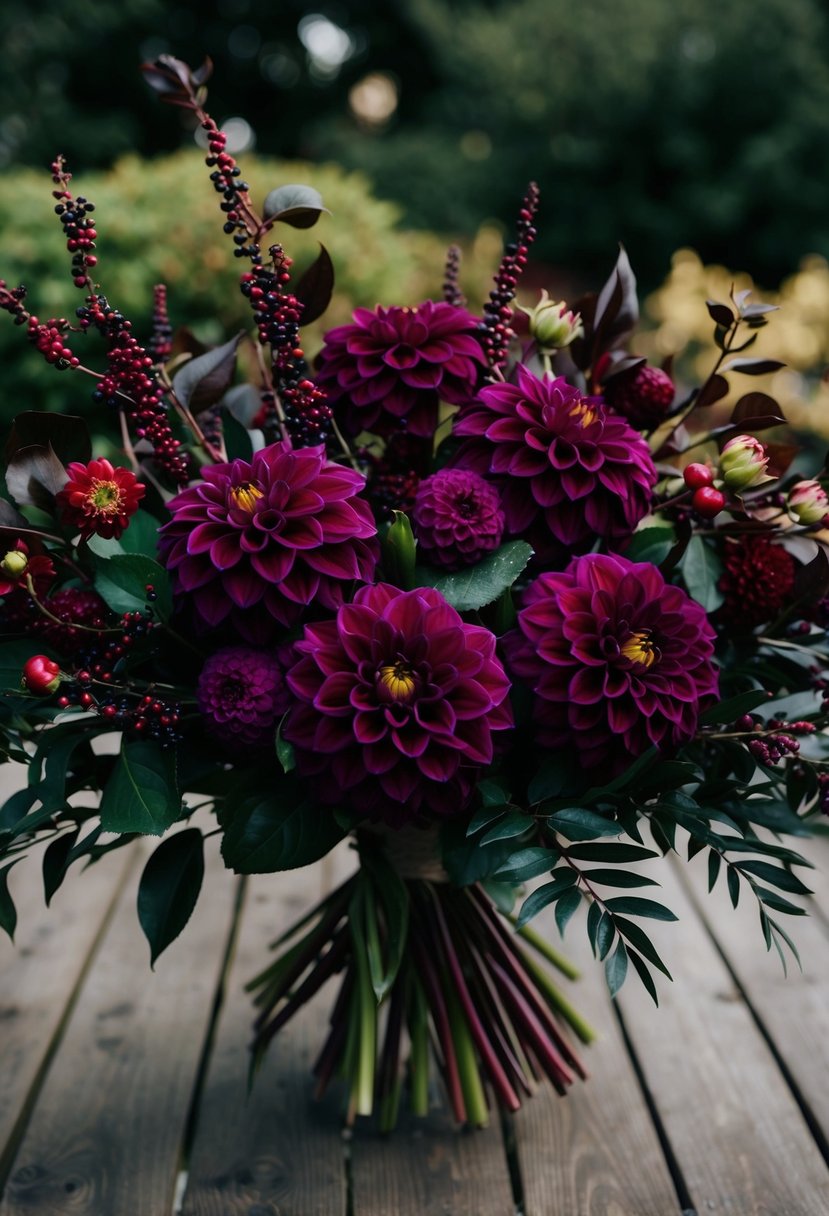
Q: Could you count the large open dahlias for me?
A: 5